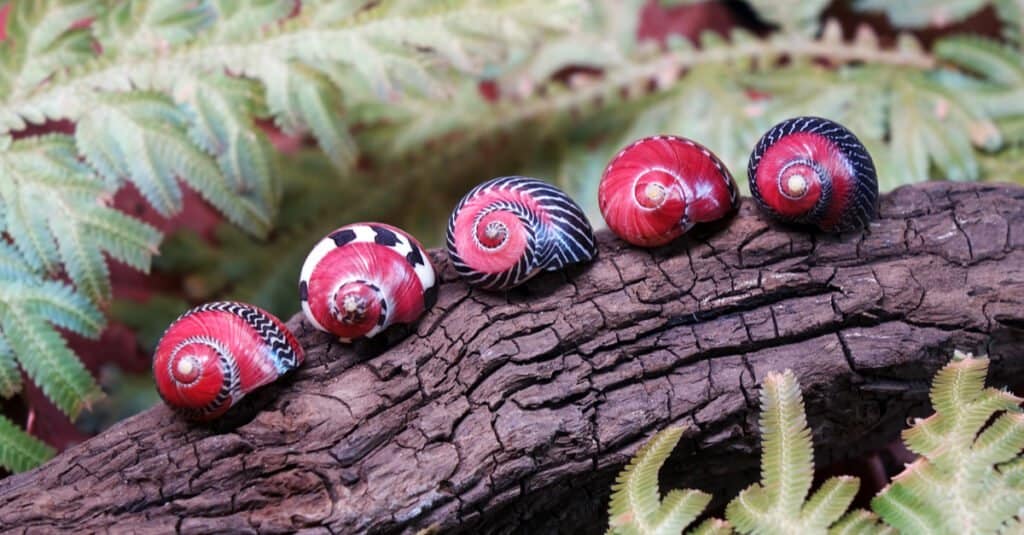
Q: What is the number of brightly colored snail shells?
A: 5